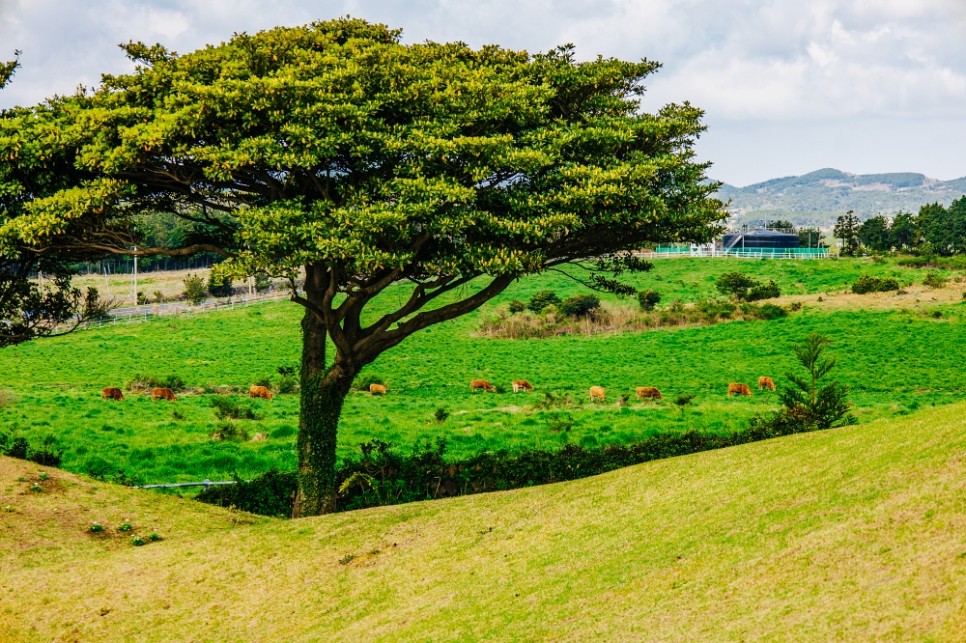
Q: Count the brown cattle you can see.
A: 10